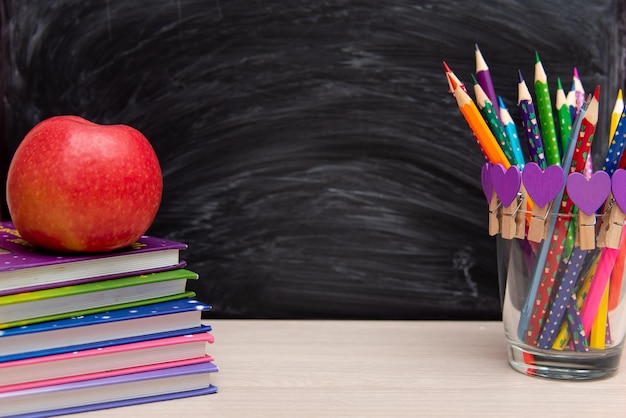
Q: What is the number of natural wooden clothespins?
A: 5